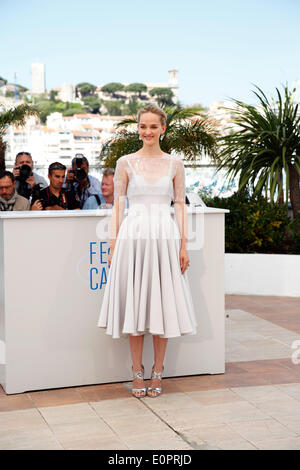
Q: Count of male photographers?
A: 5